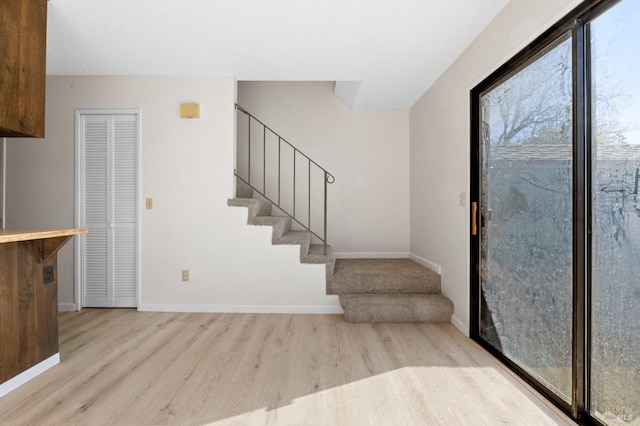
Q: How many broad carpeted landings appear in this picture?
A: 1